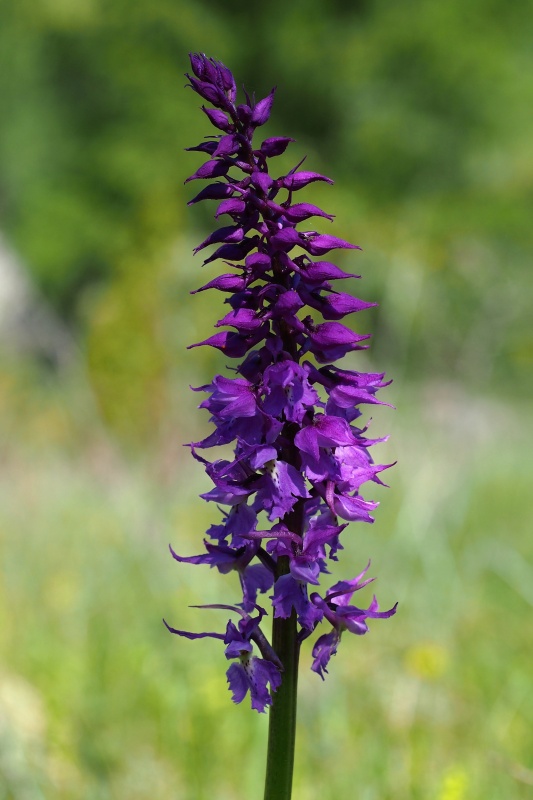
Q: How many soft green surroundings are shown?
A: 1